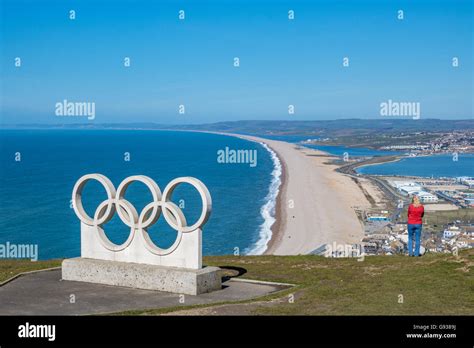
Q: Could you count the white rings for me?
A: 5